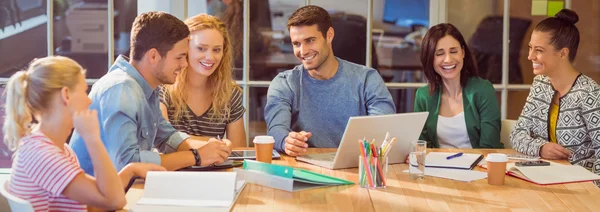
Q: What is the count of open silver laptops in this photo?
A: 1